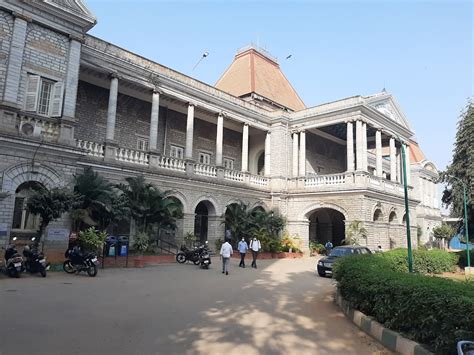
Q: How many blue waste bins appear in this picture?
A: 2